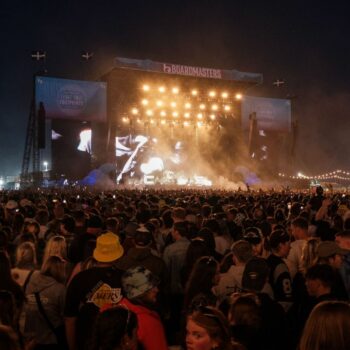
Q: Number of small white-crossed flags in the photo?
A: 3